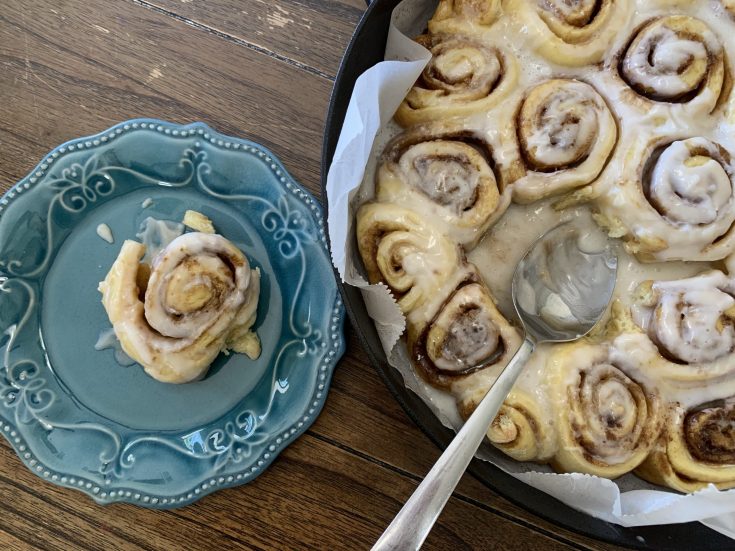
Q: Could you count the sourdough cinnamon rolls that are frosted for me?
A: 14